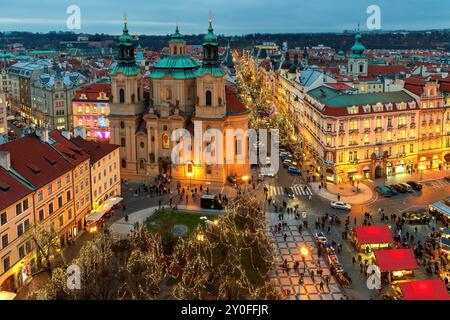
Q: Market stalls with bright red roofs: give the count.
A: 3